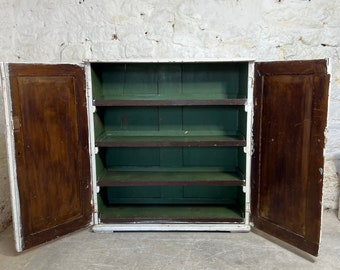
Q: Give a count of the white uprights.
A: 2